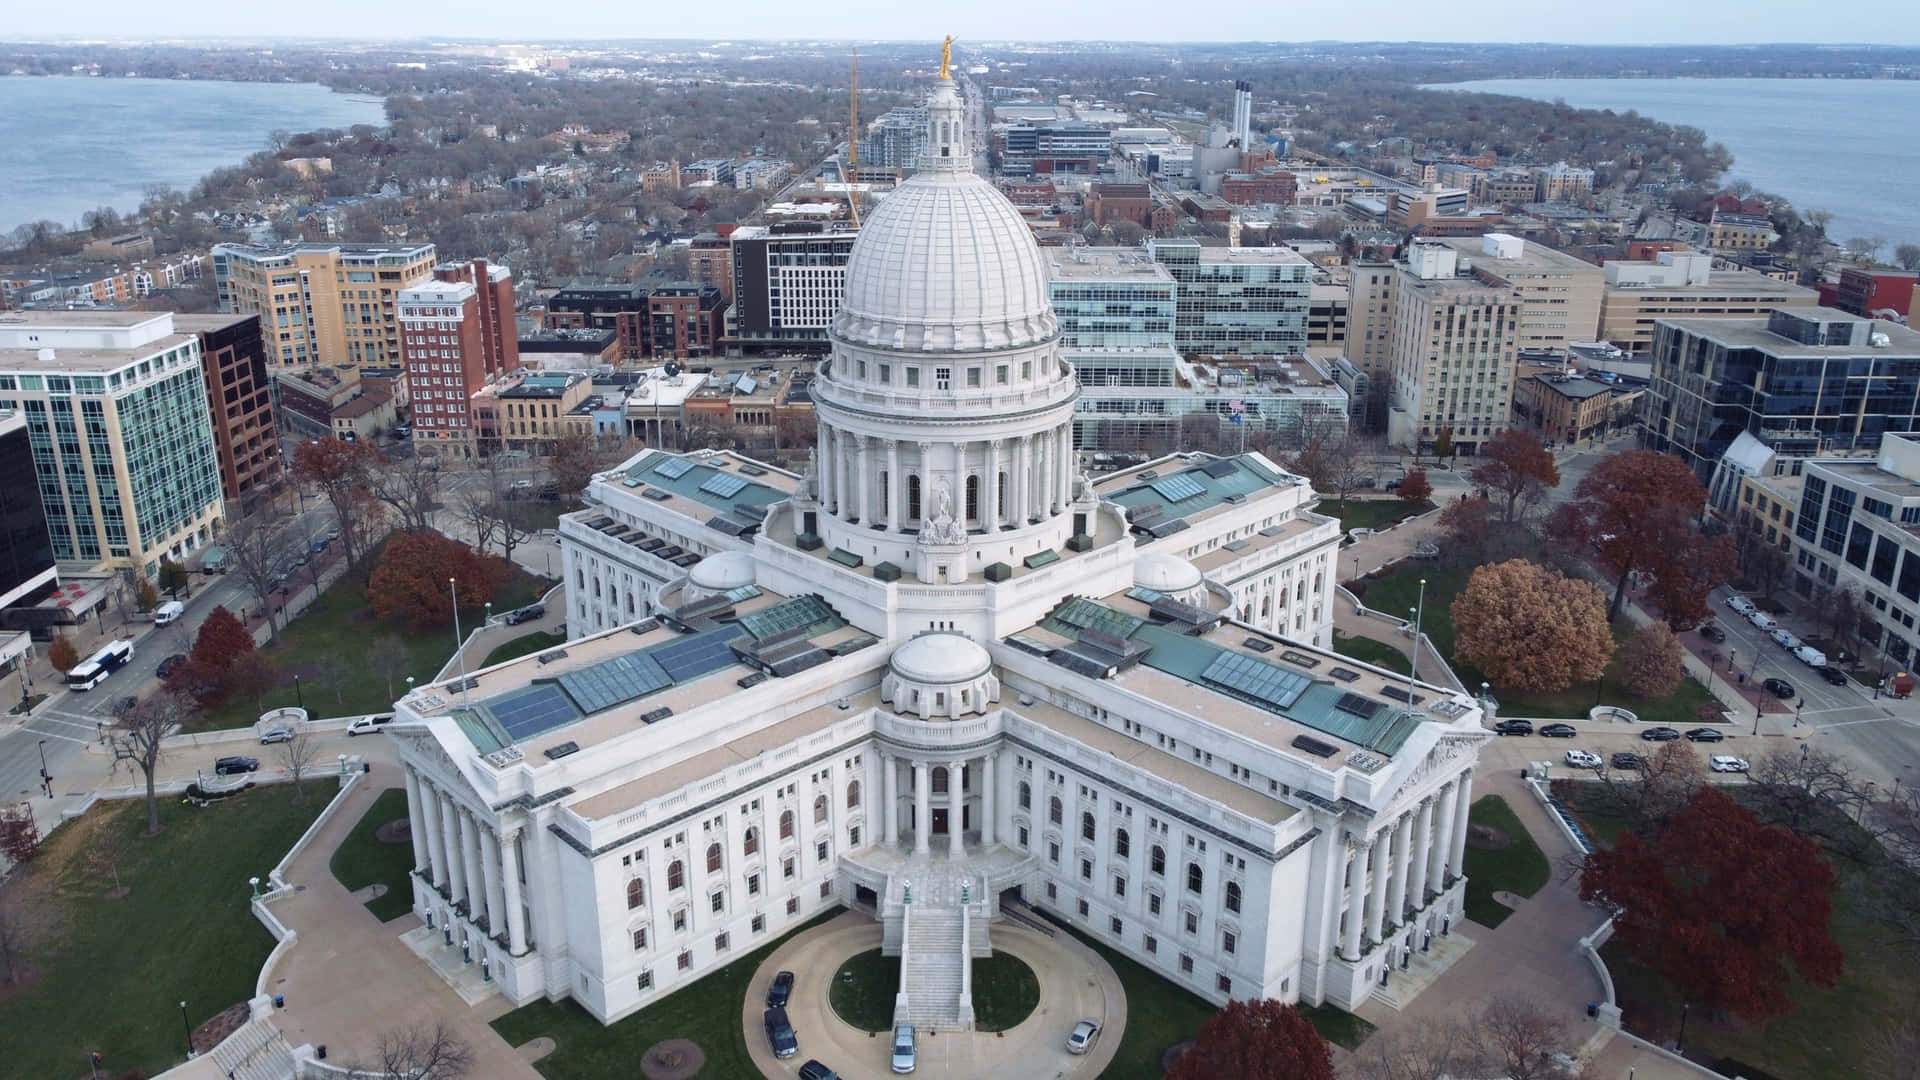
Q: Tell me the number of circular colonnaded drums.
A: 1